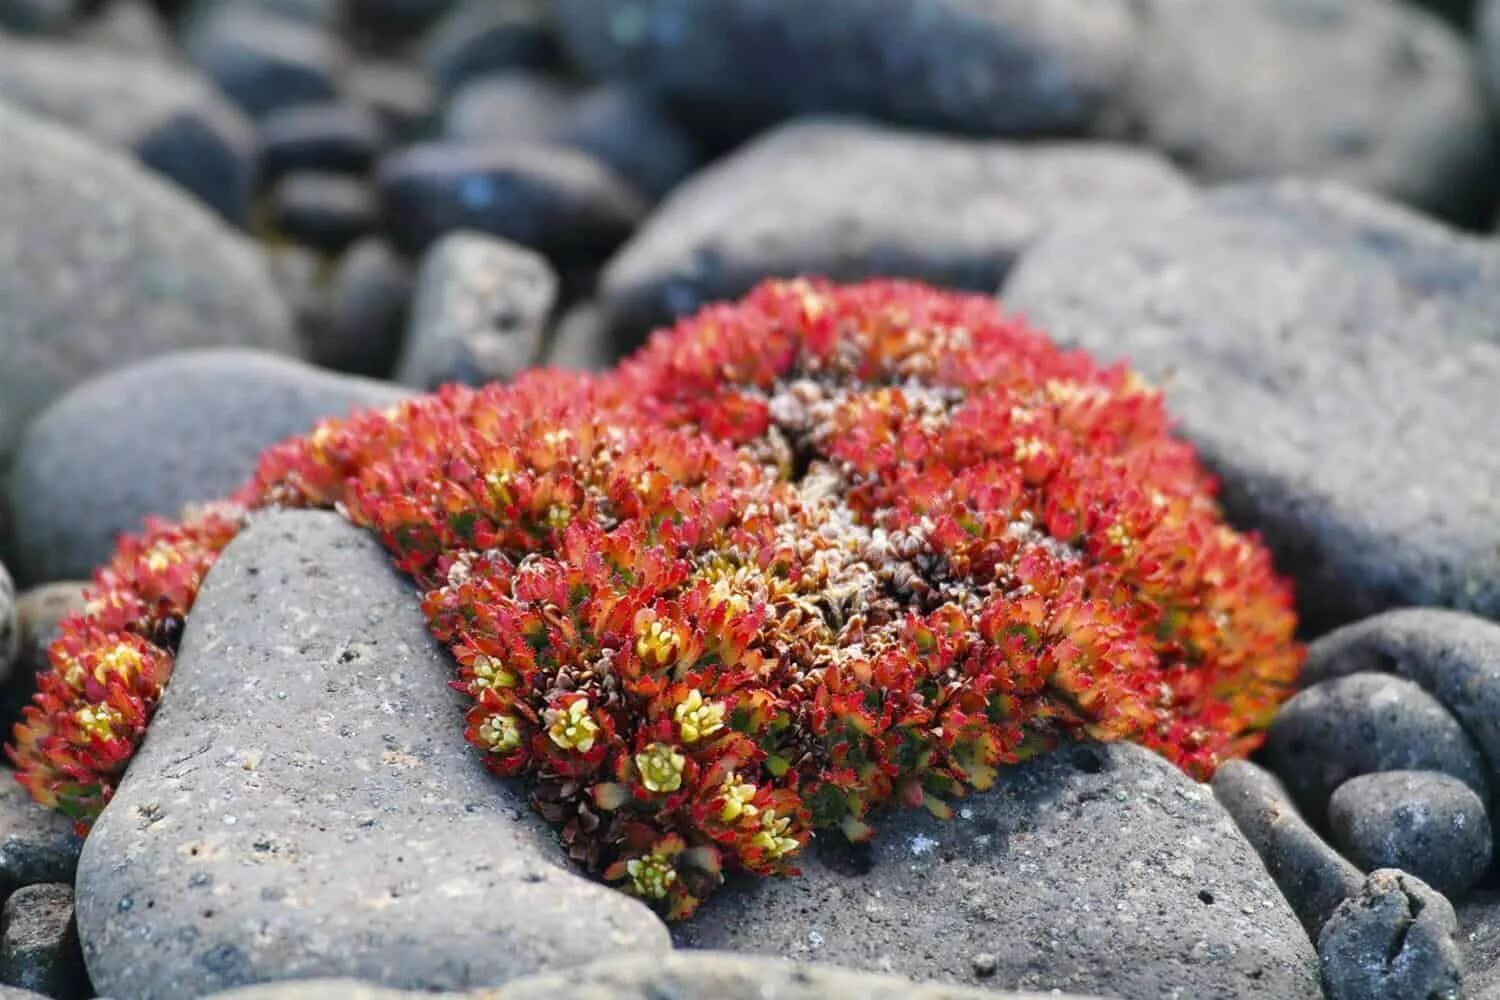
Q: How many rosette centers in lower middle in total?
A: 9